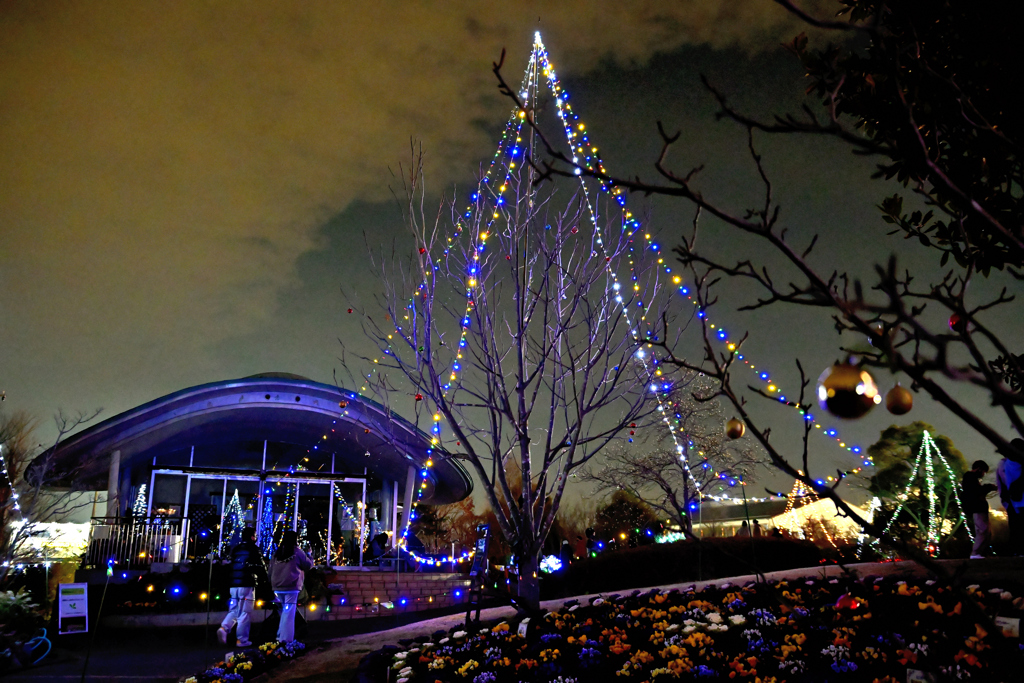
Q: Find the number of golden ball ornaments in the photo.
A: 3